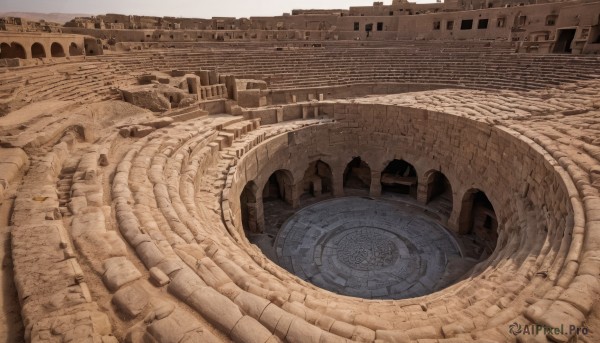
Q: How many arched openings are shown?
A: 12